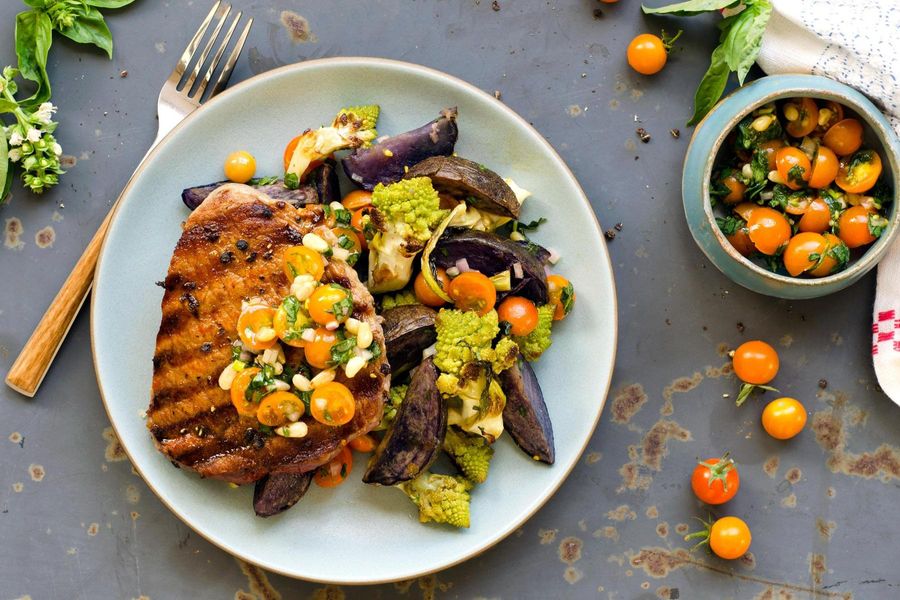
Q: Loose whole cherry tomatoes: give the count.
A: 5